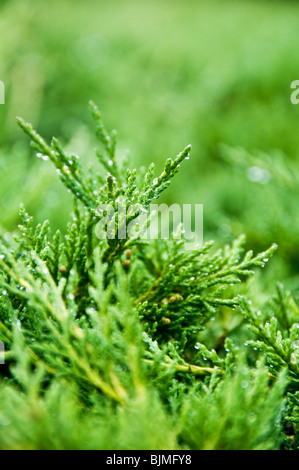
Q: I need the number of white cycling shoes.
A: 0